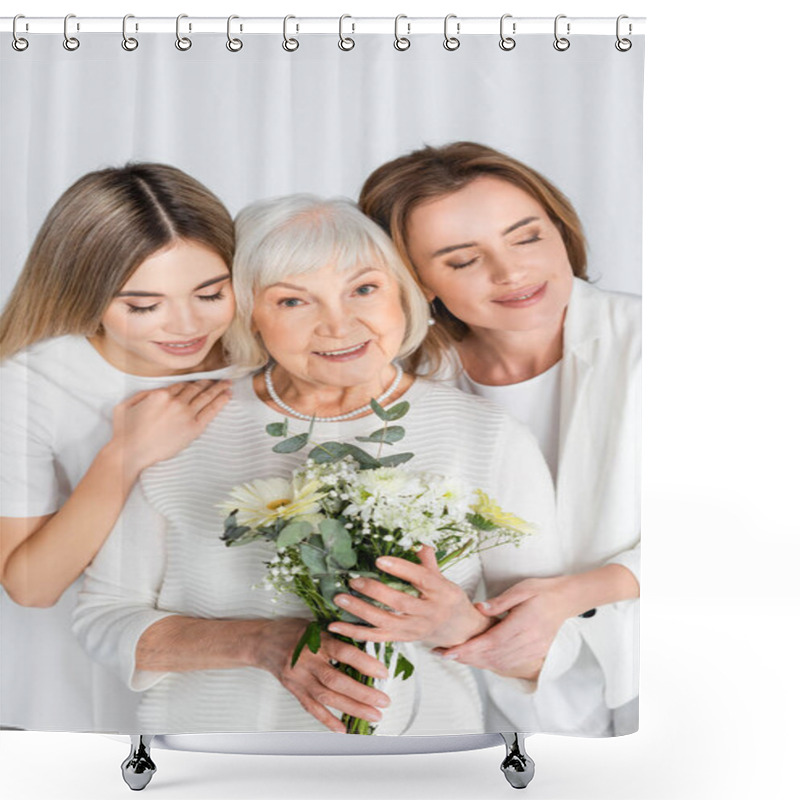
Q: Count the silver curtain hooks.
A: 12